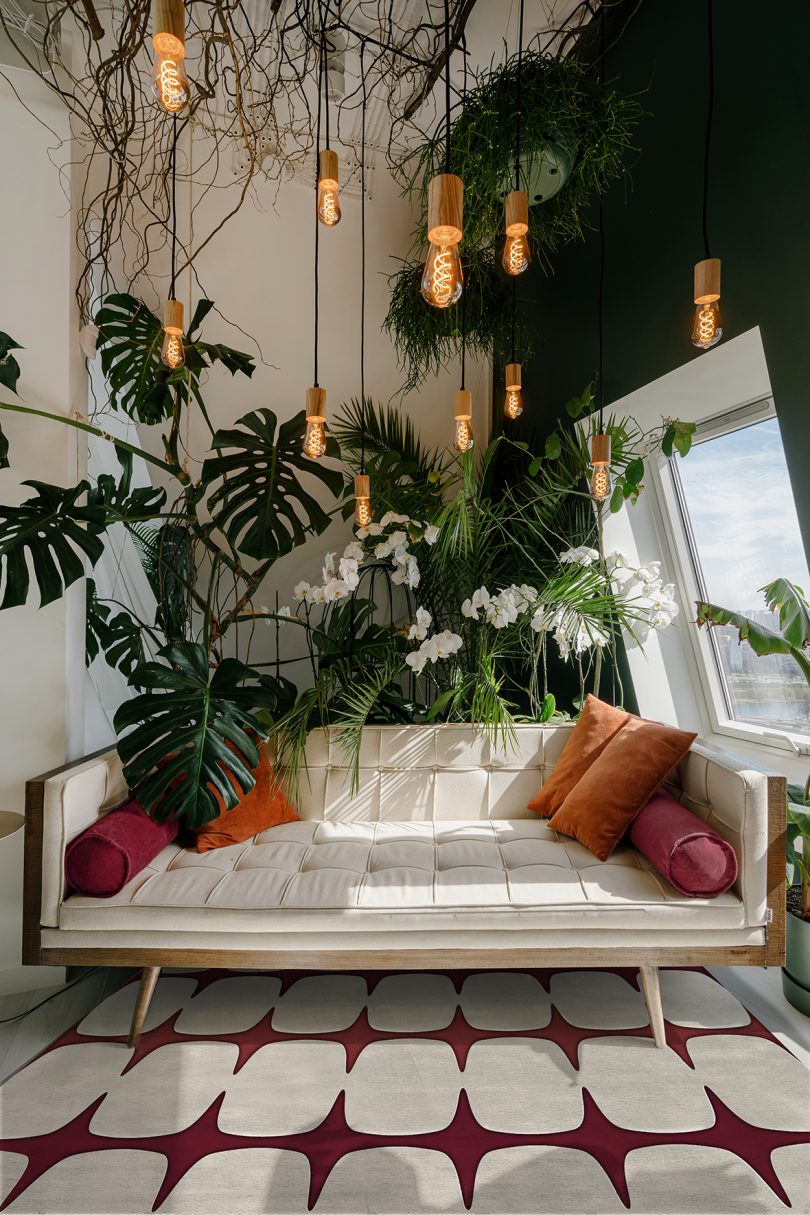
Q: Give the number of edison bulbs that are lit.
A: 11